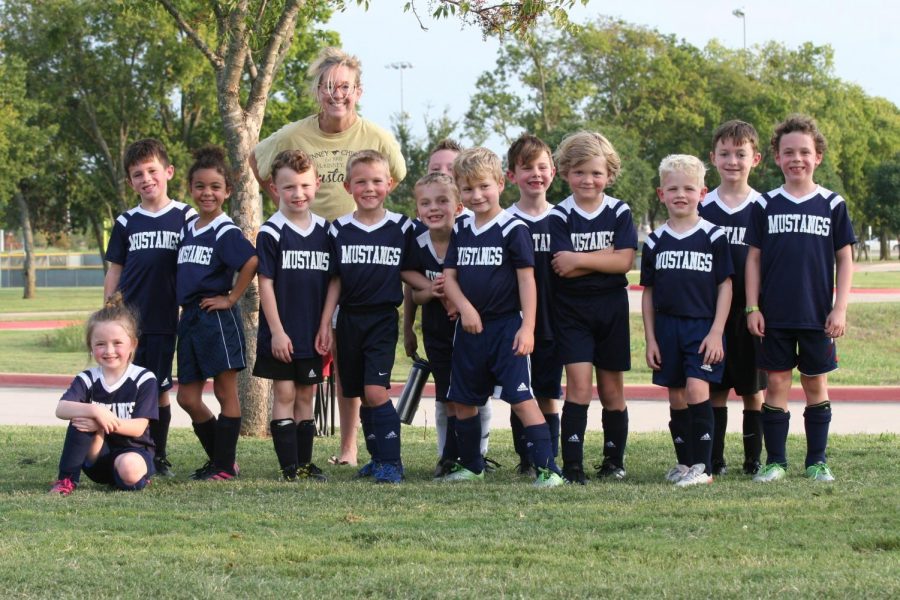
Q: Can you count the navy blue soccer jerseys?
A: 13